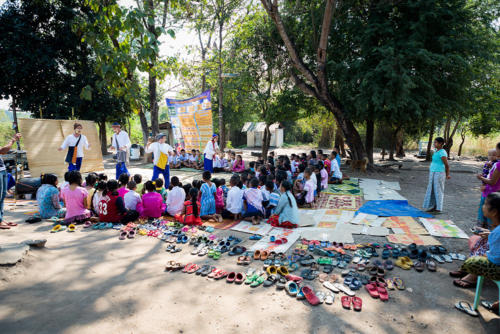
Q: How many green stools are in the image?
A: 1